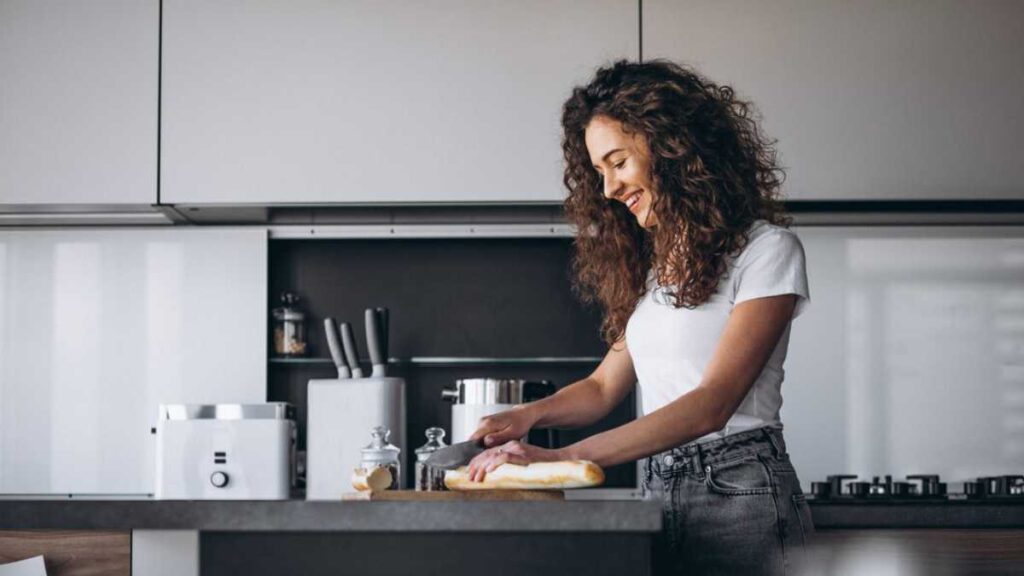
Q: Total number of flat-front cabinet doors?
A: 3